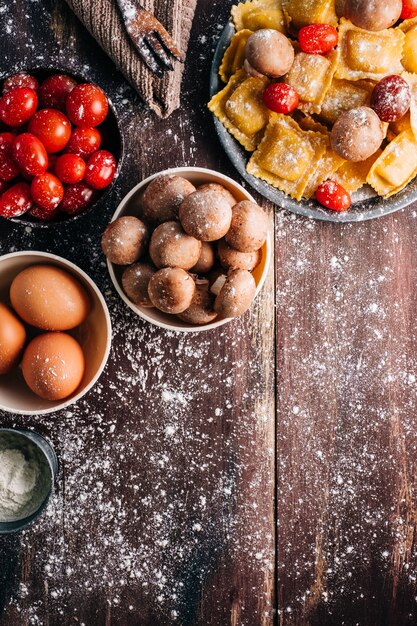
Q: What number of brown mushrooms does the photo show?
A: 15